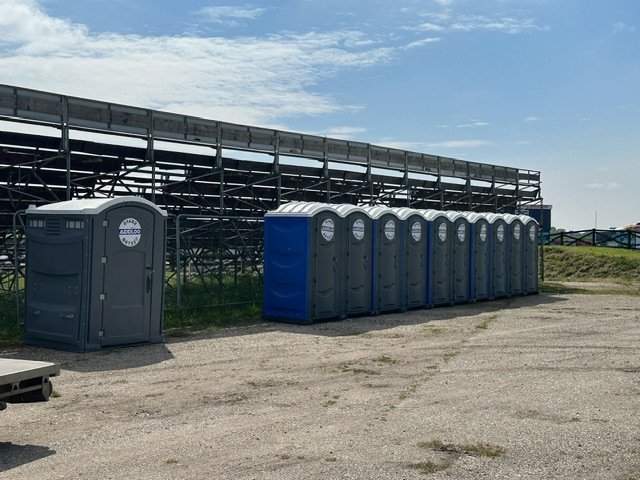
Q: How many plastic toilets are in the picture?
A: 11